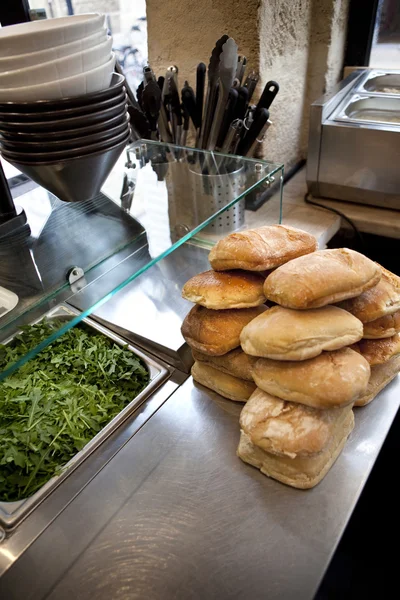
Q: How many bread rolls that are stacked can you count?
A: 14